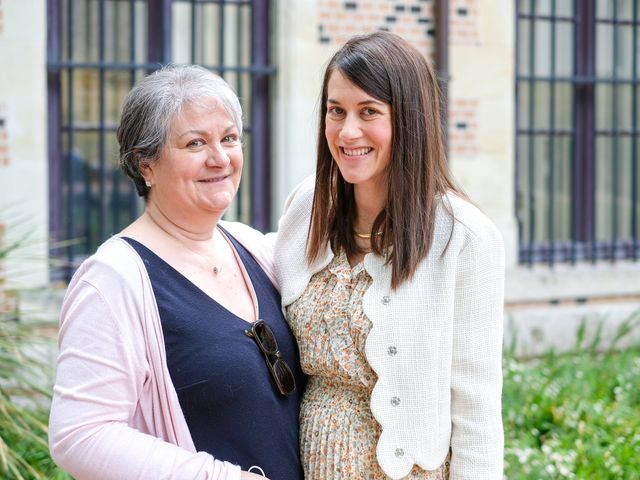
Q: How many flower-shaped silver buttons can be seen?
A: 4